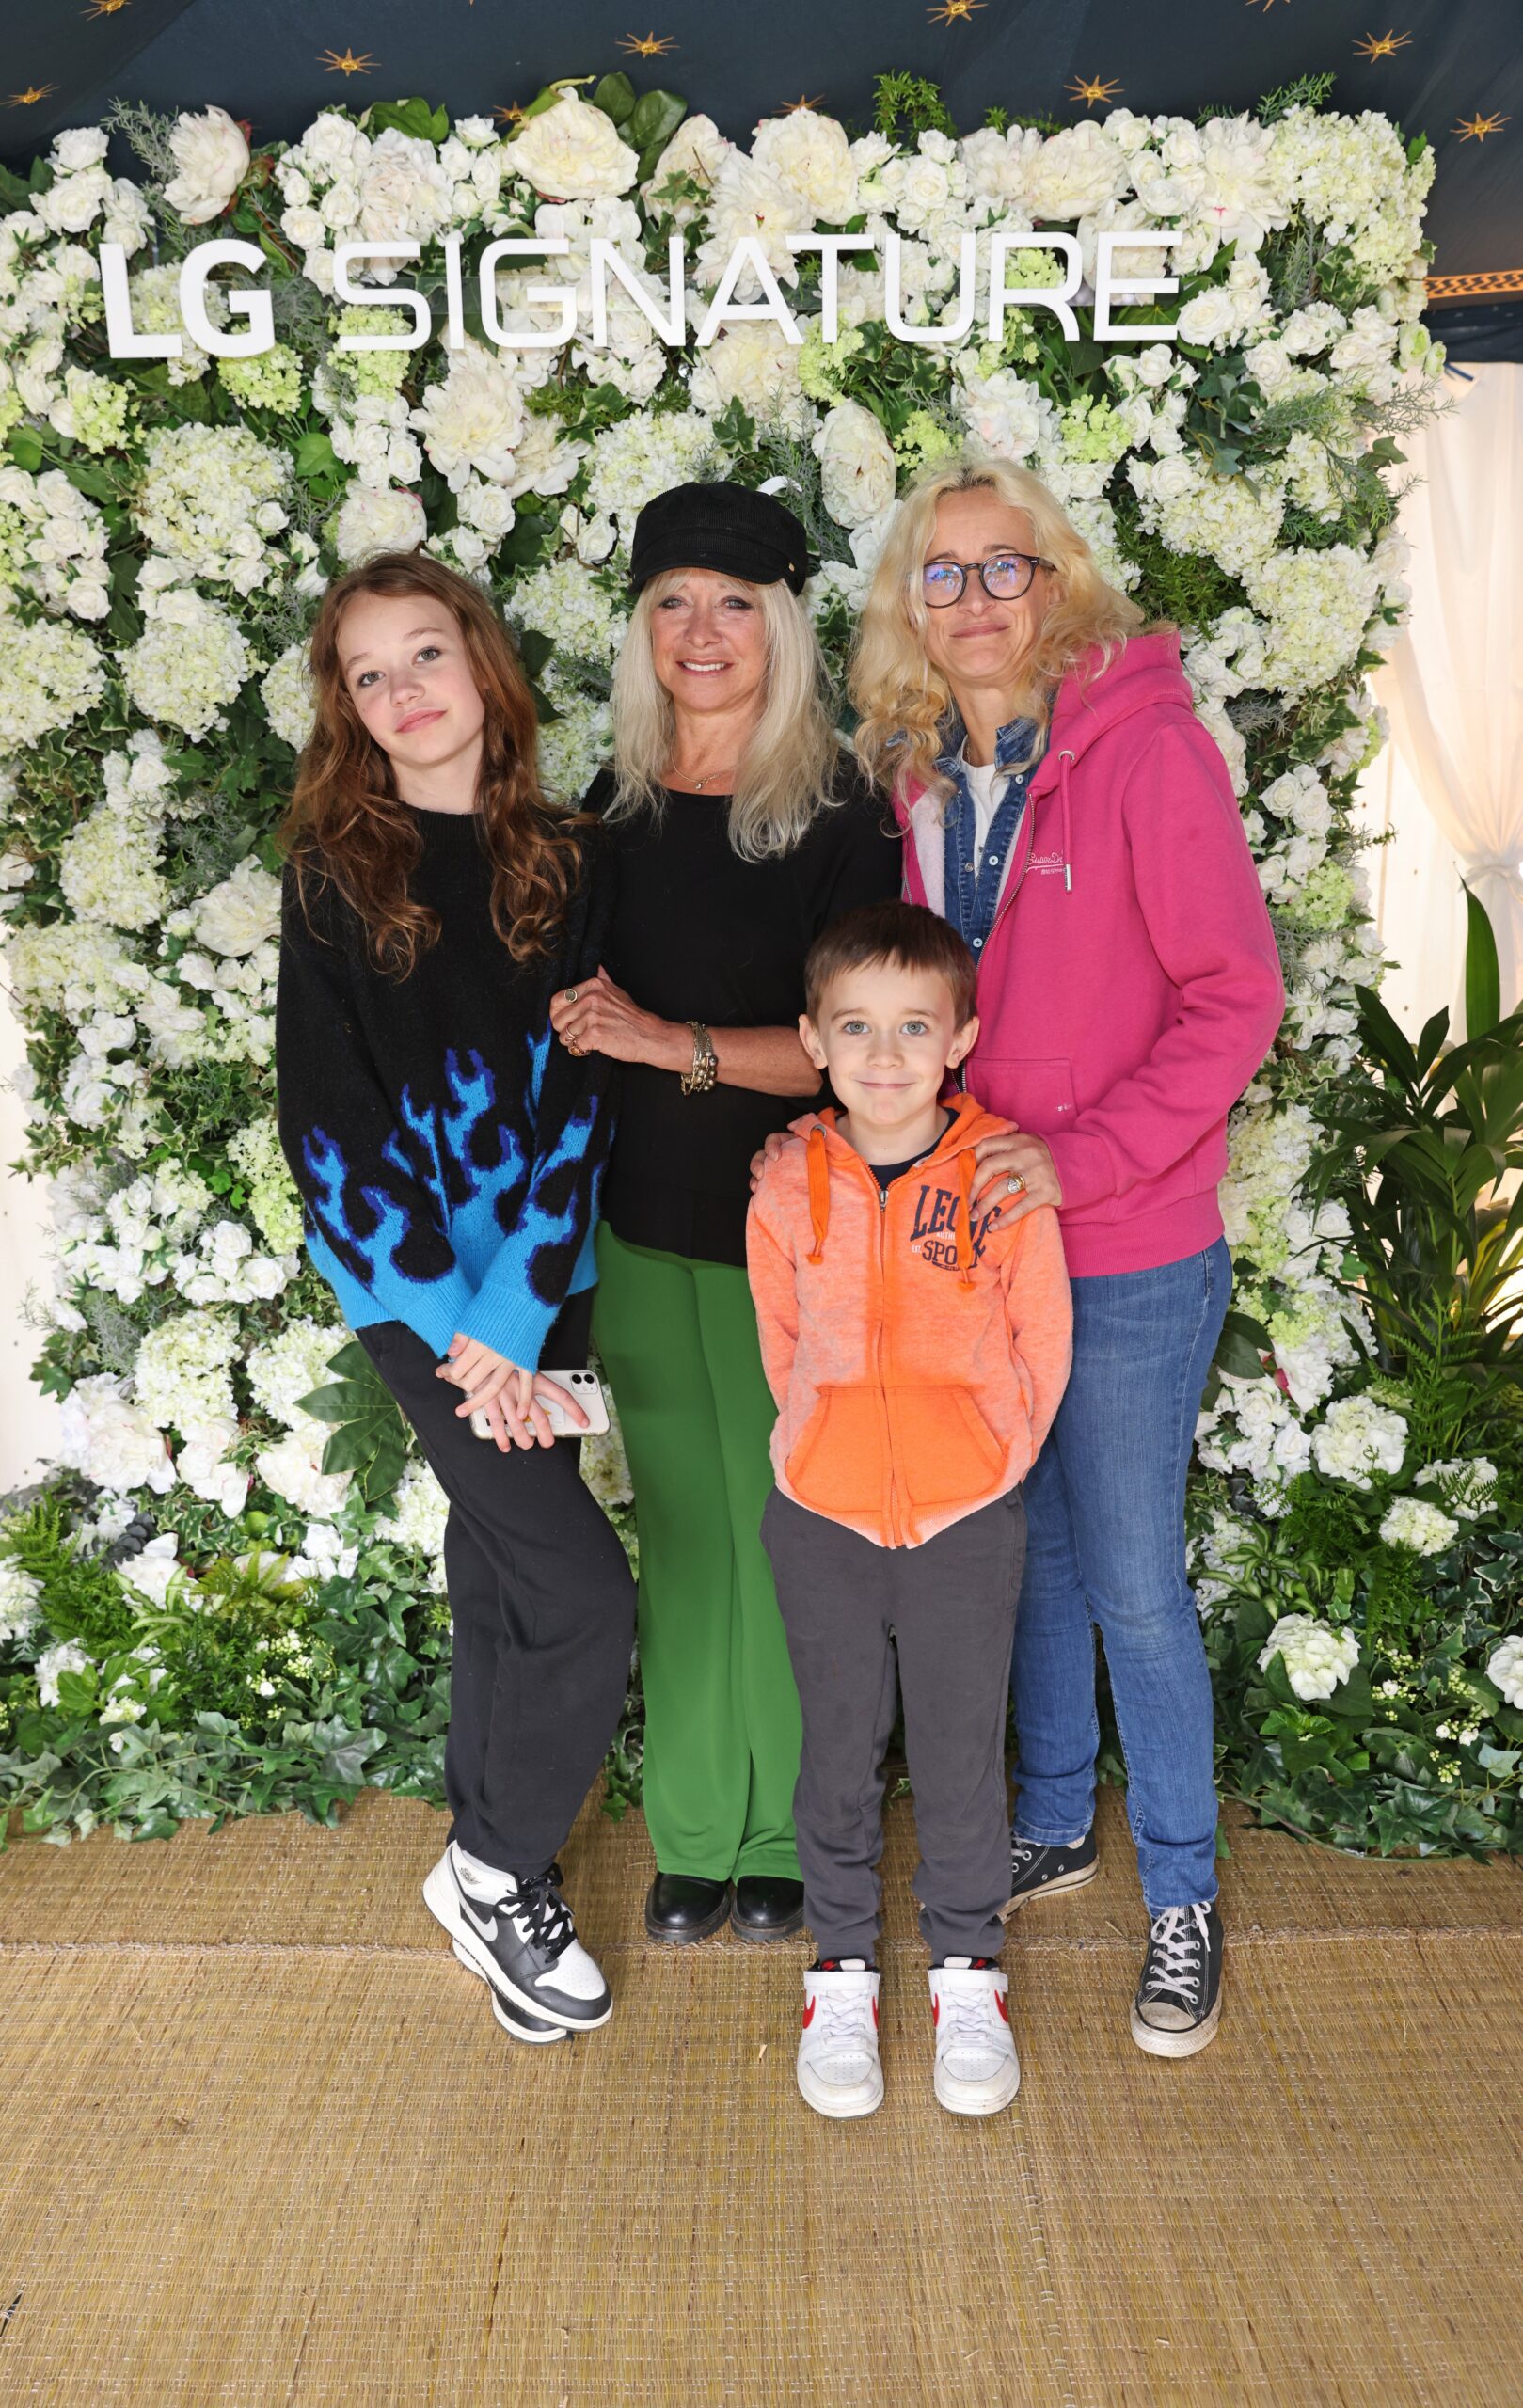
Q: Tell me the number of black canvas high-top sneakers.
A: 2